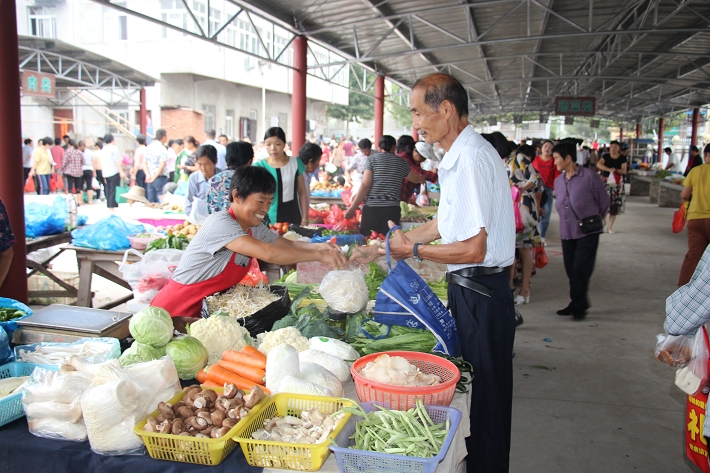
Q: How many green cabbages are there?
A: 3